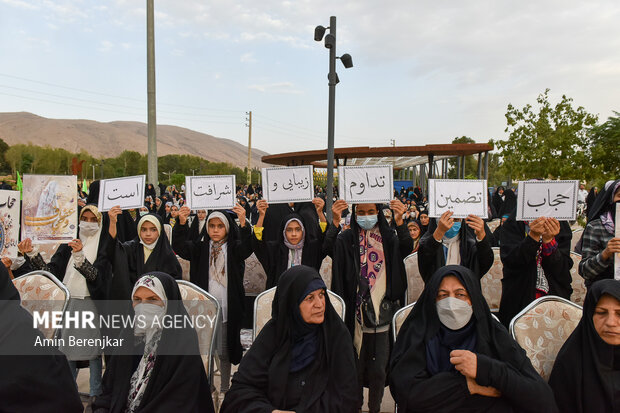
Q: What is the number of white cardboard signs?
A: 6